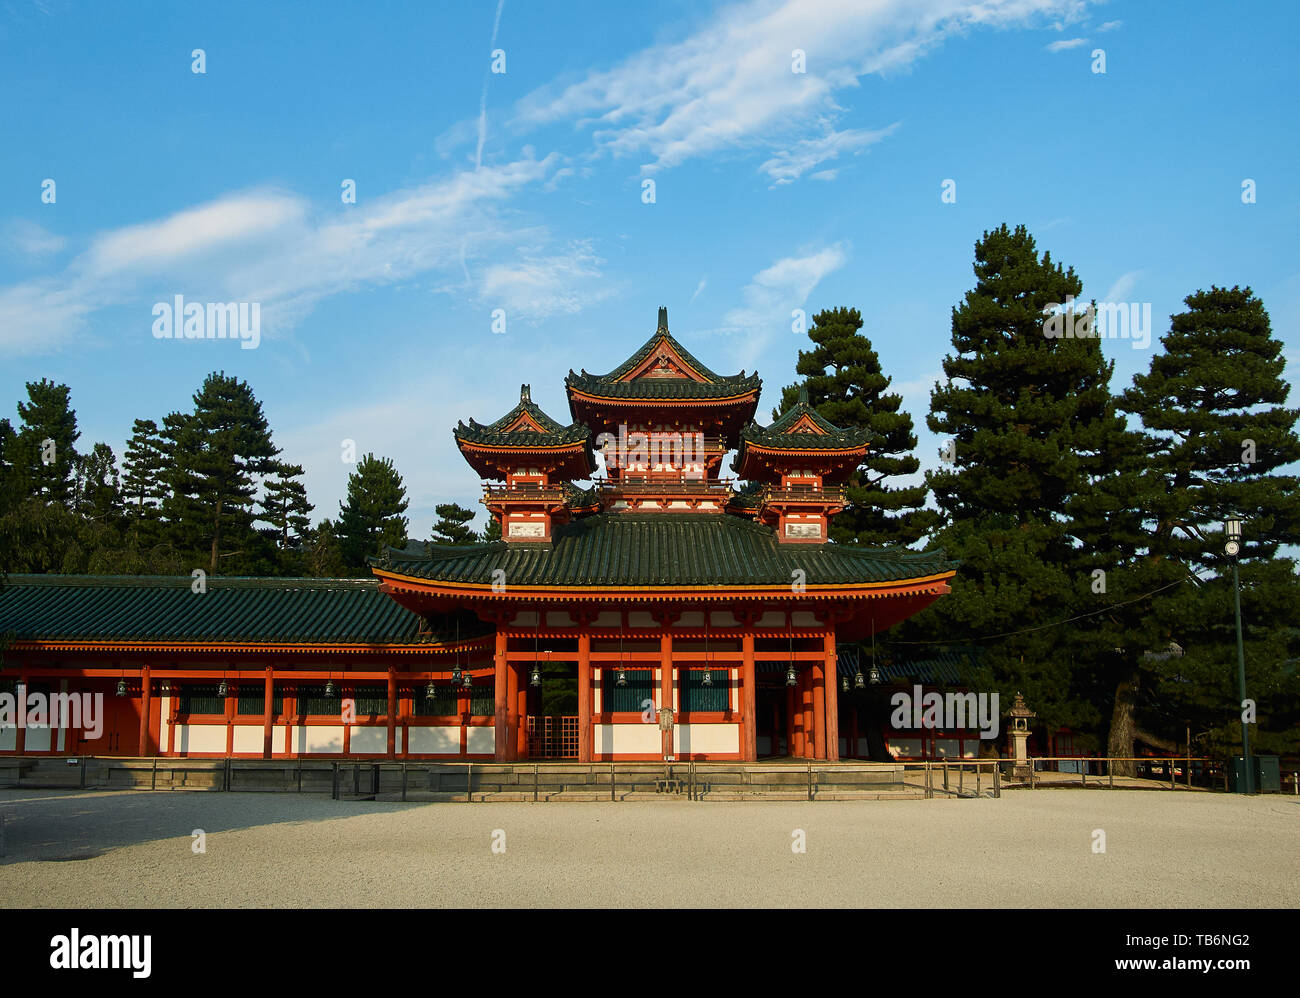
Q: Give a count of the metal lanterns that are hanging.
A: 14